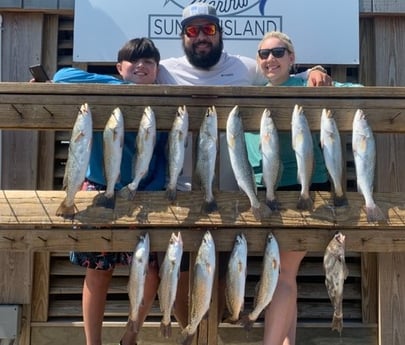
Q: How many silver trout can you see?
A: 15